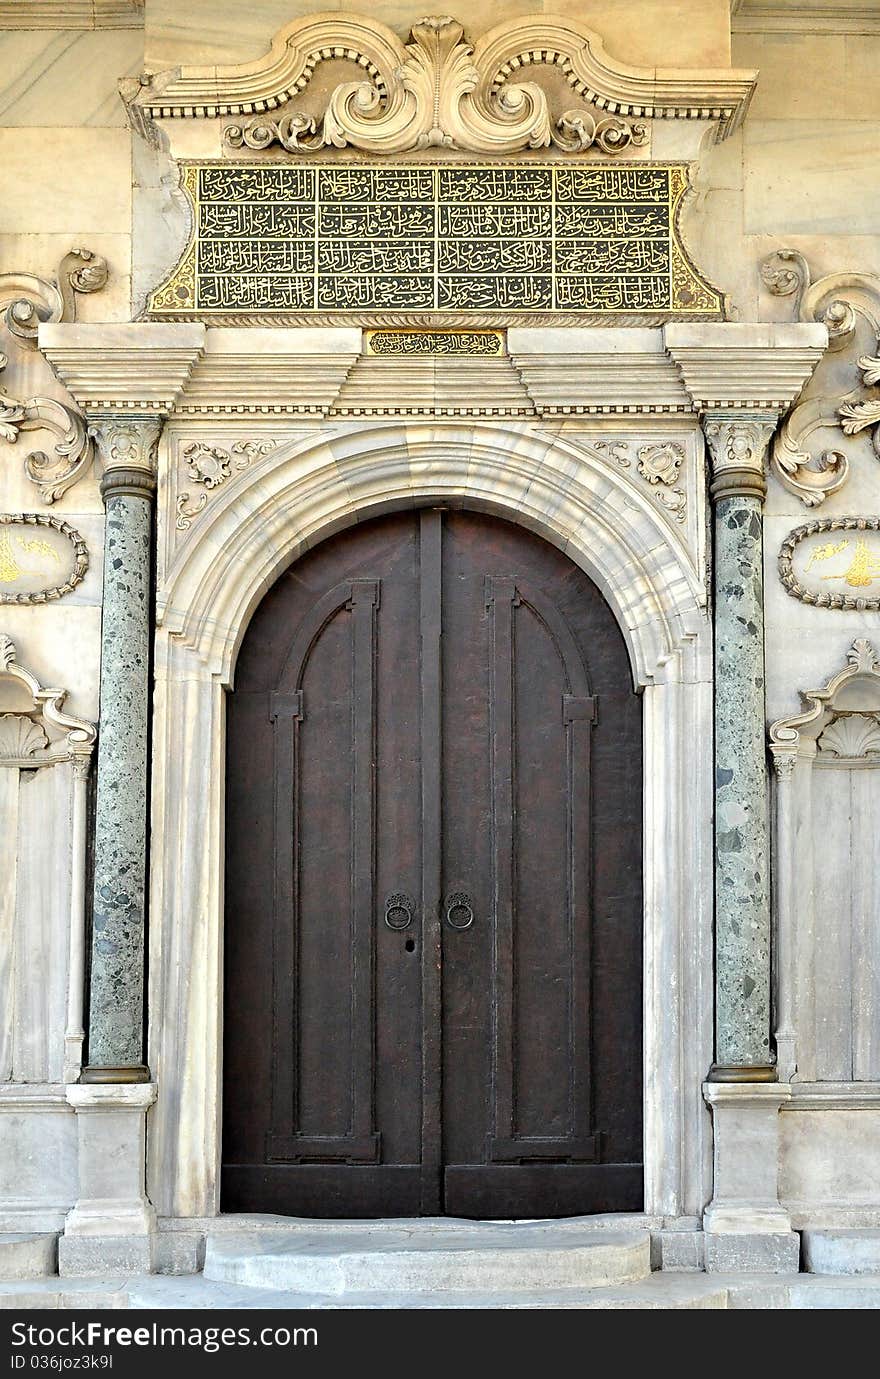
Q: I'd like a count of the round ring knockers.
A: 2